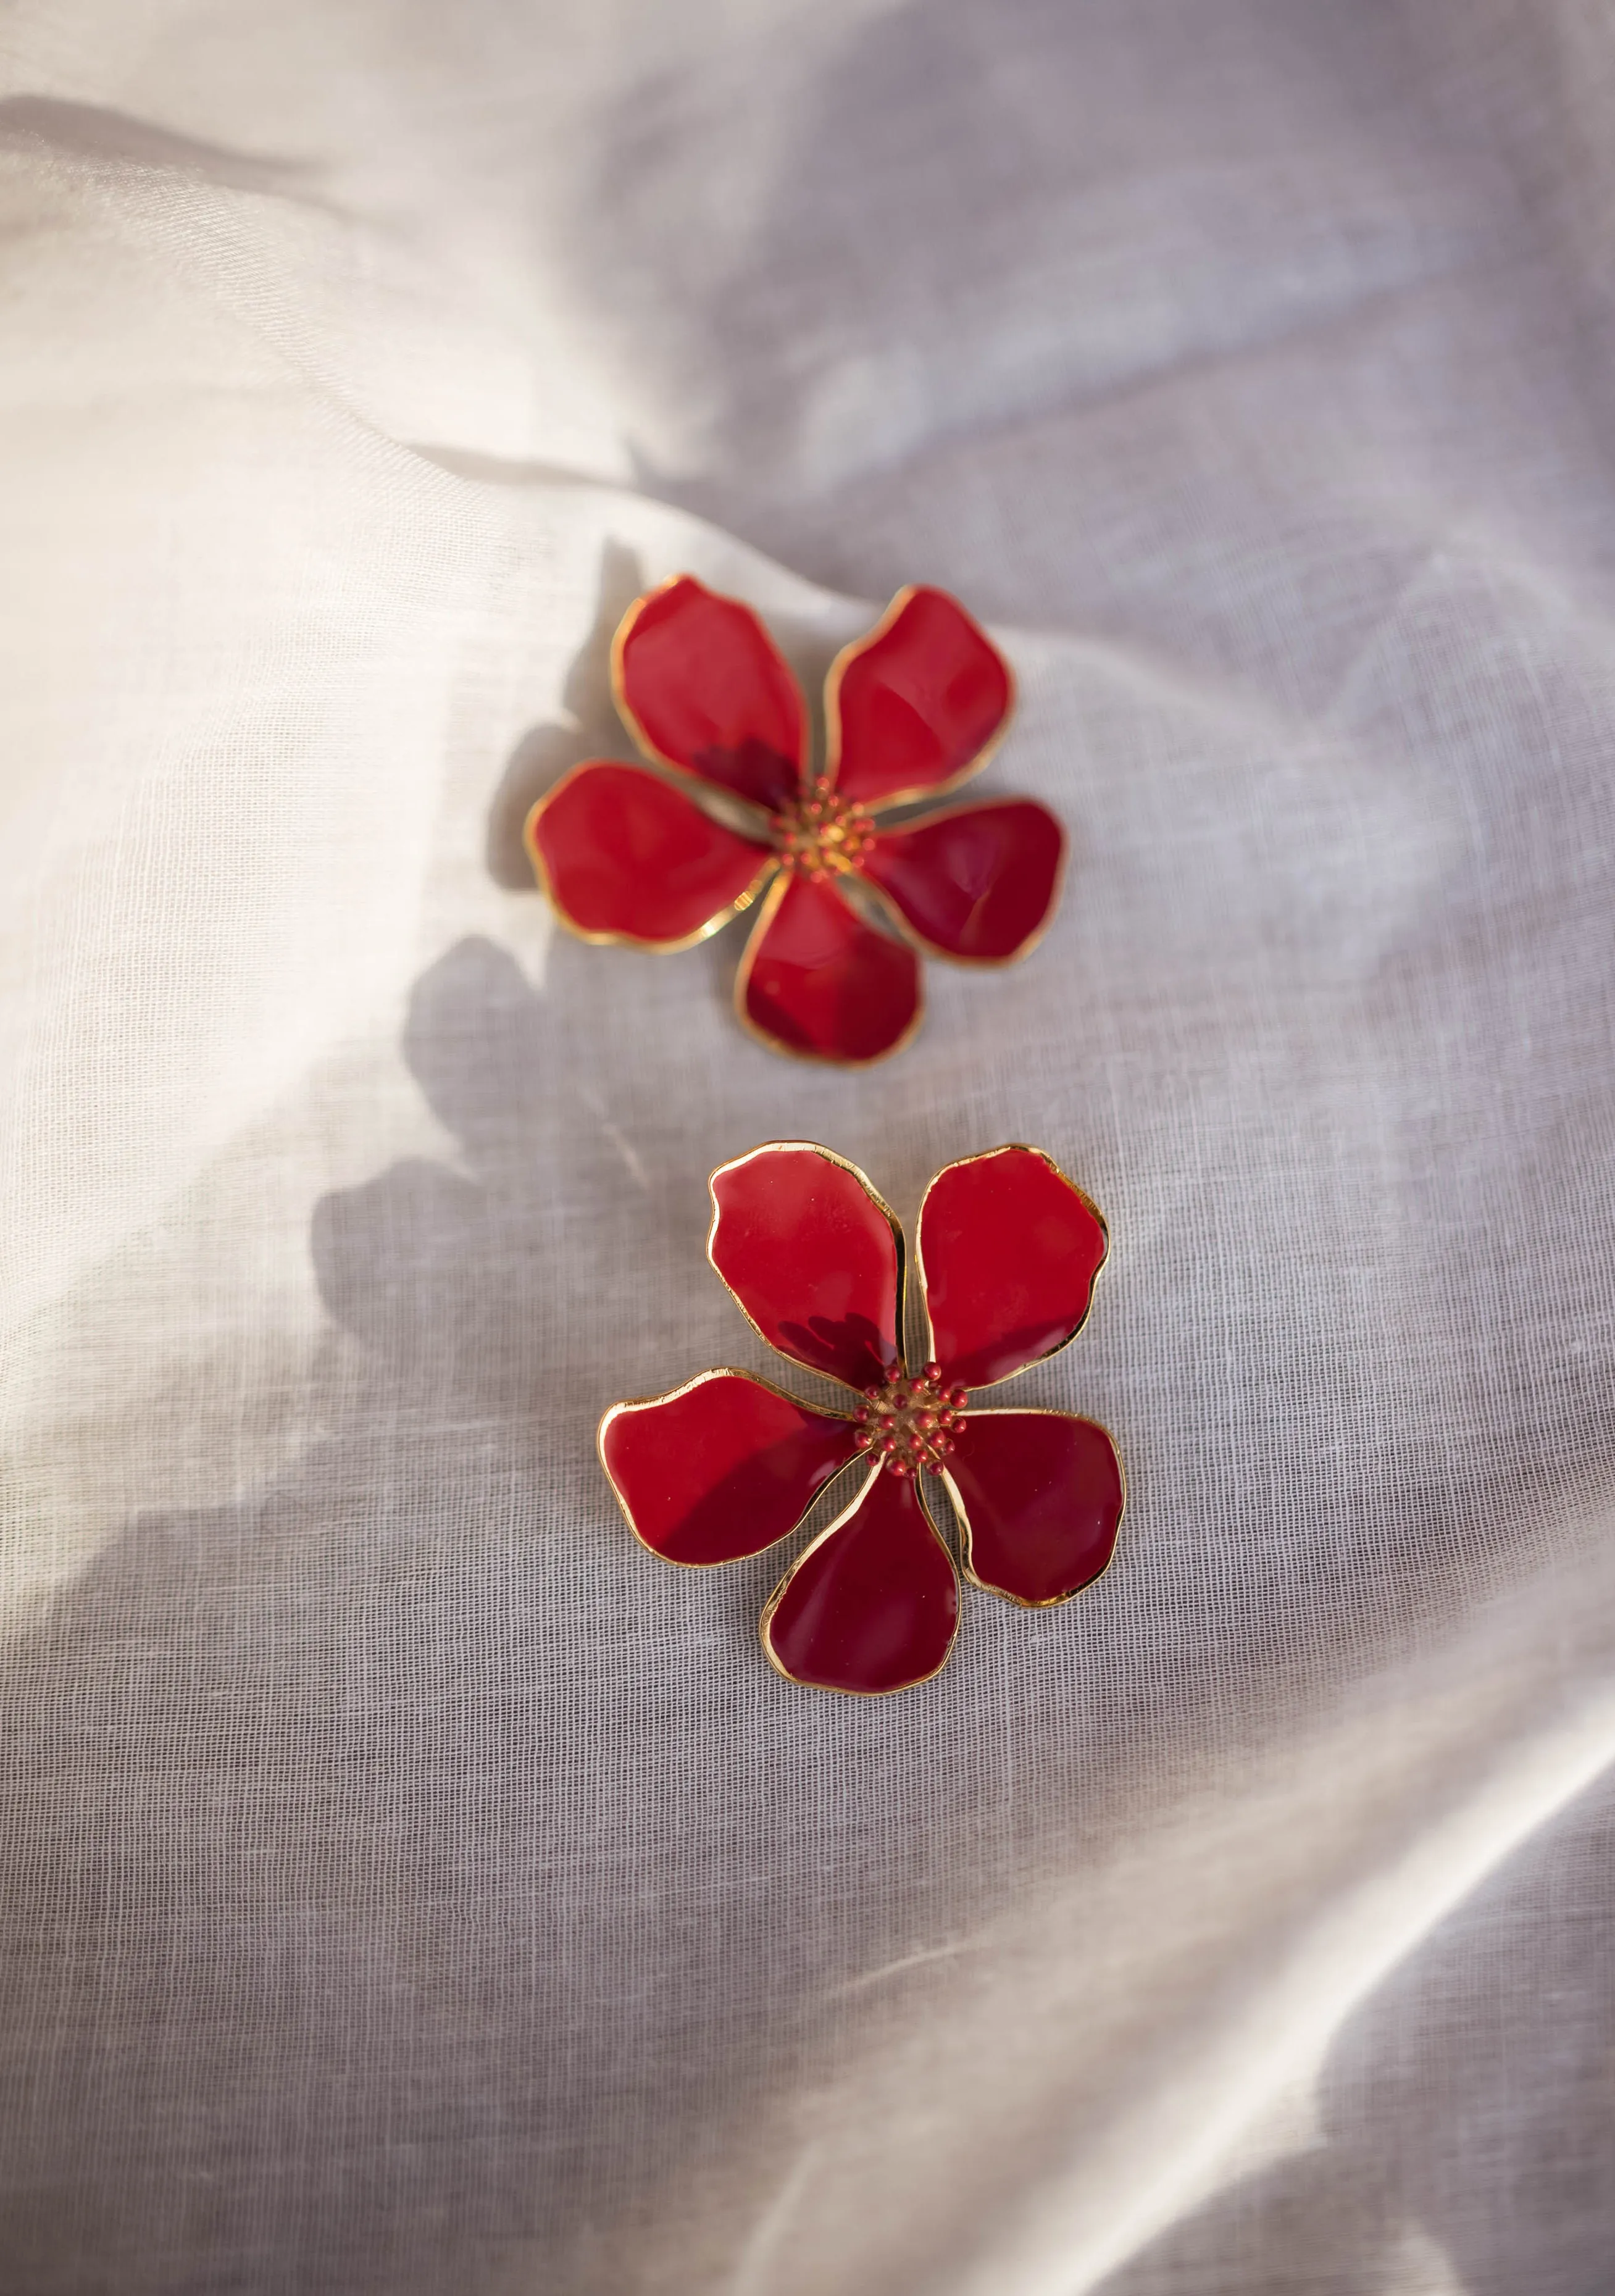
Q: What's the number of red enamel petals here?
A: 10